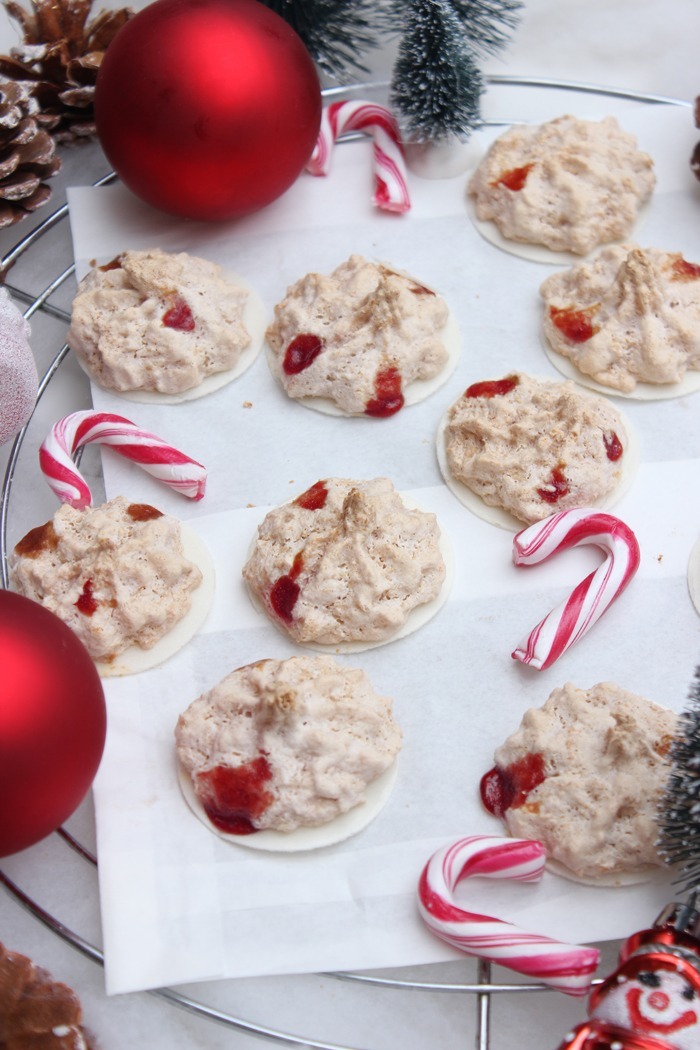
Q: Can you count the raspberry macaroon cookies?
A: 9